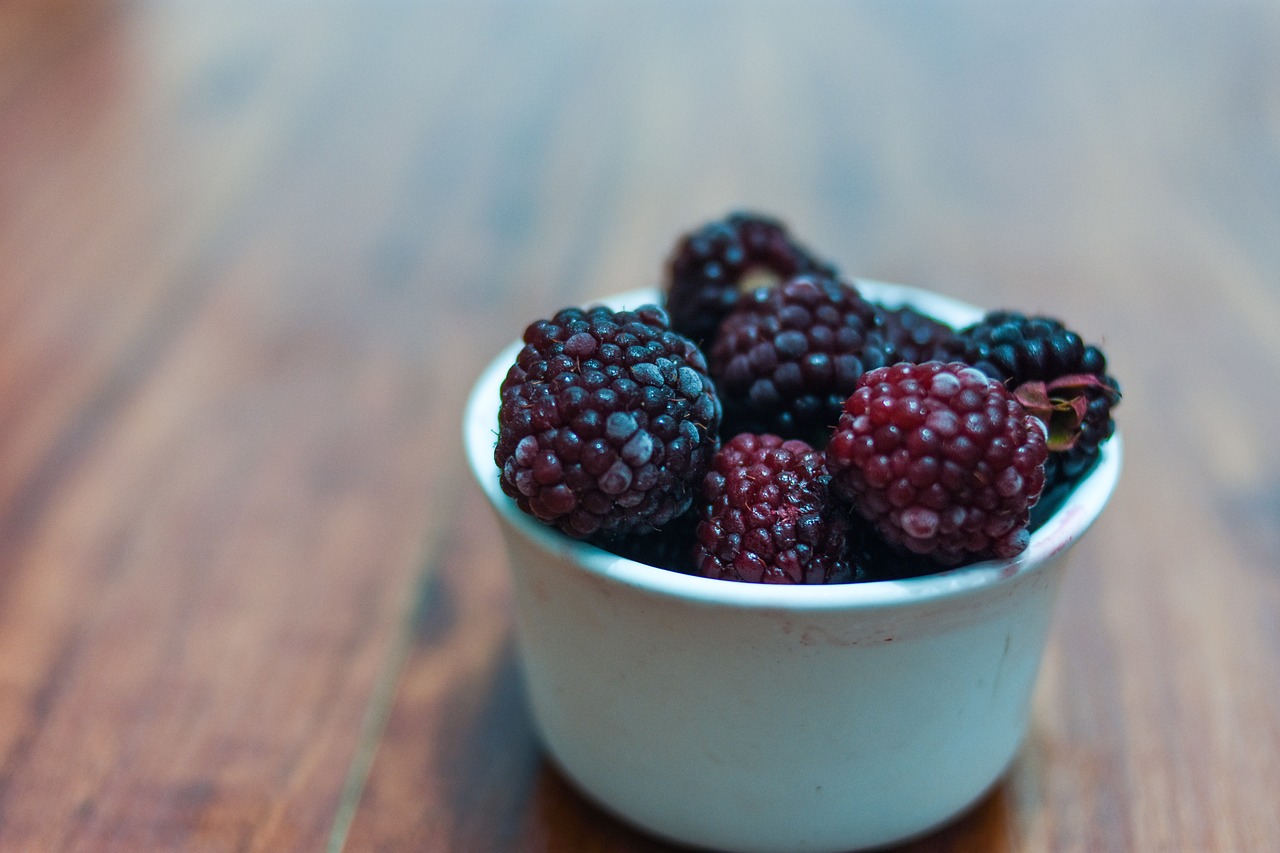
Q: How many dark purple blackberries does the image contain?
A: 5